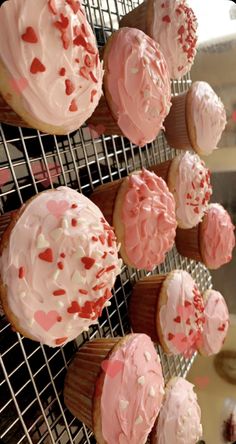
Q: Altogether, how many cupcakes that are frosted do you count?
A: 12